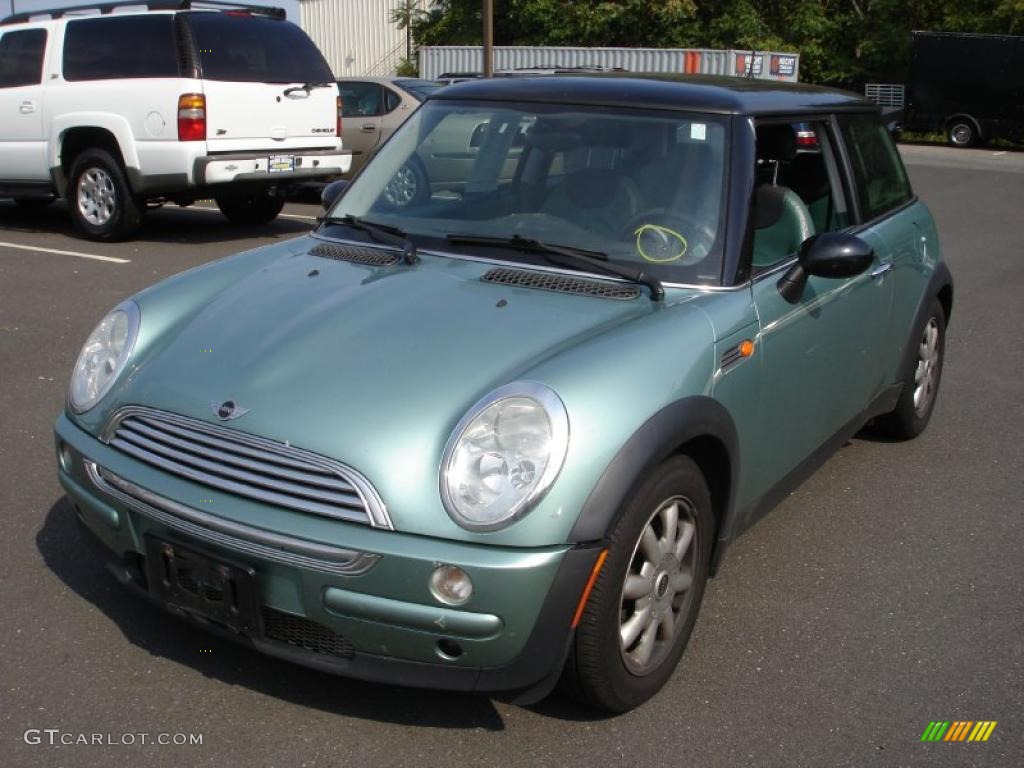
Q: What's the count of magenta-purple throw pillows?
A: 0